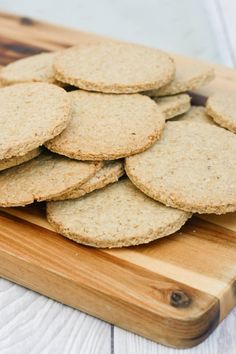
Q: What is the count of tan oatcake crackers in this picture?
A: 13